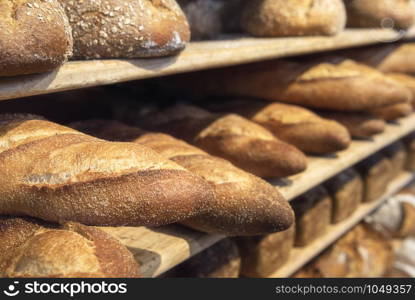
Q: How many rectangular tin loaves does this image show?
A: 7